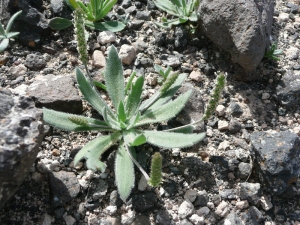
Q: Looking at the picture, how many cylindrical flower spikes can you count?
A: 5